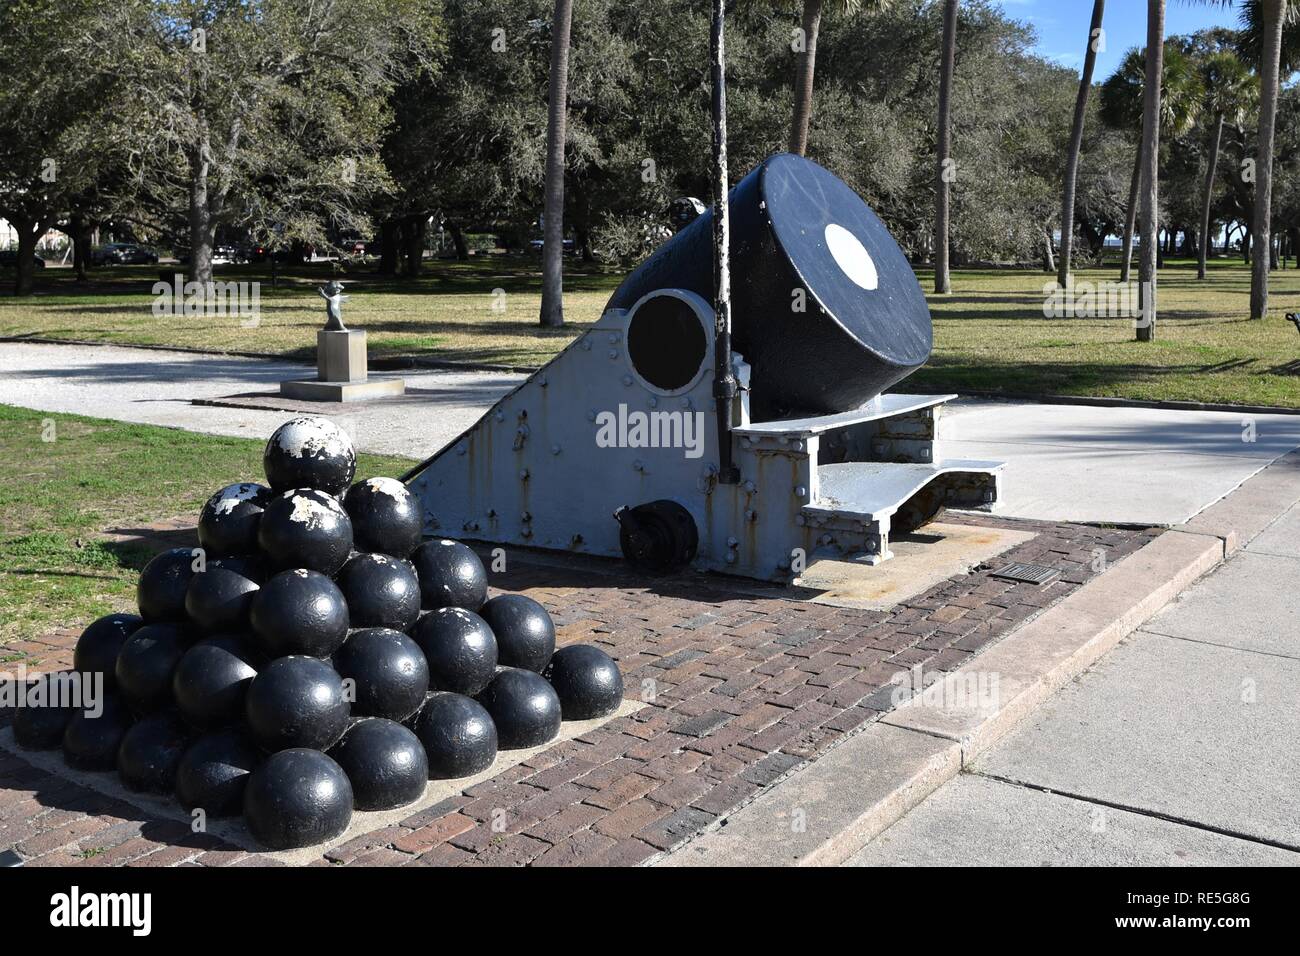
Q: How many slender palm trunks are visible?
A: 8